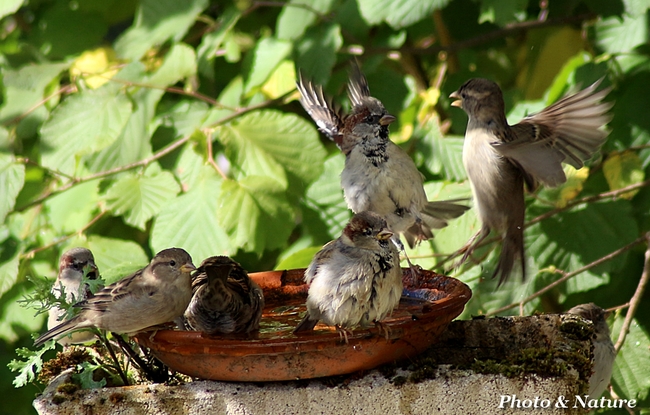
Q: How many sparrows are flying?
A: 2